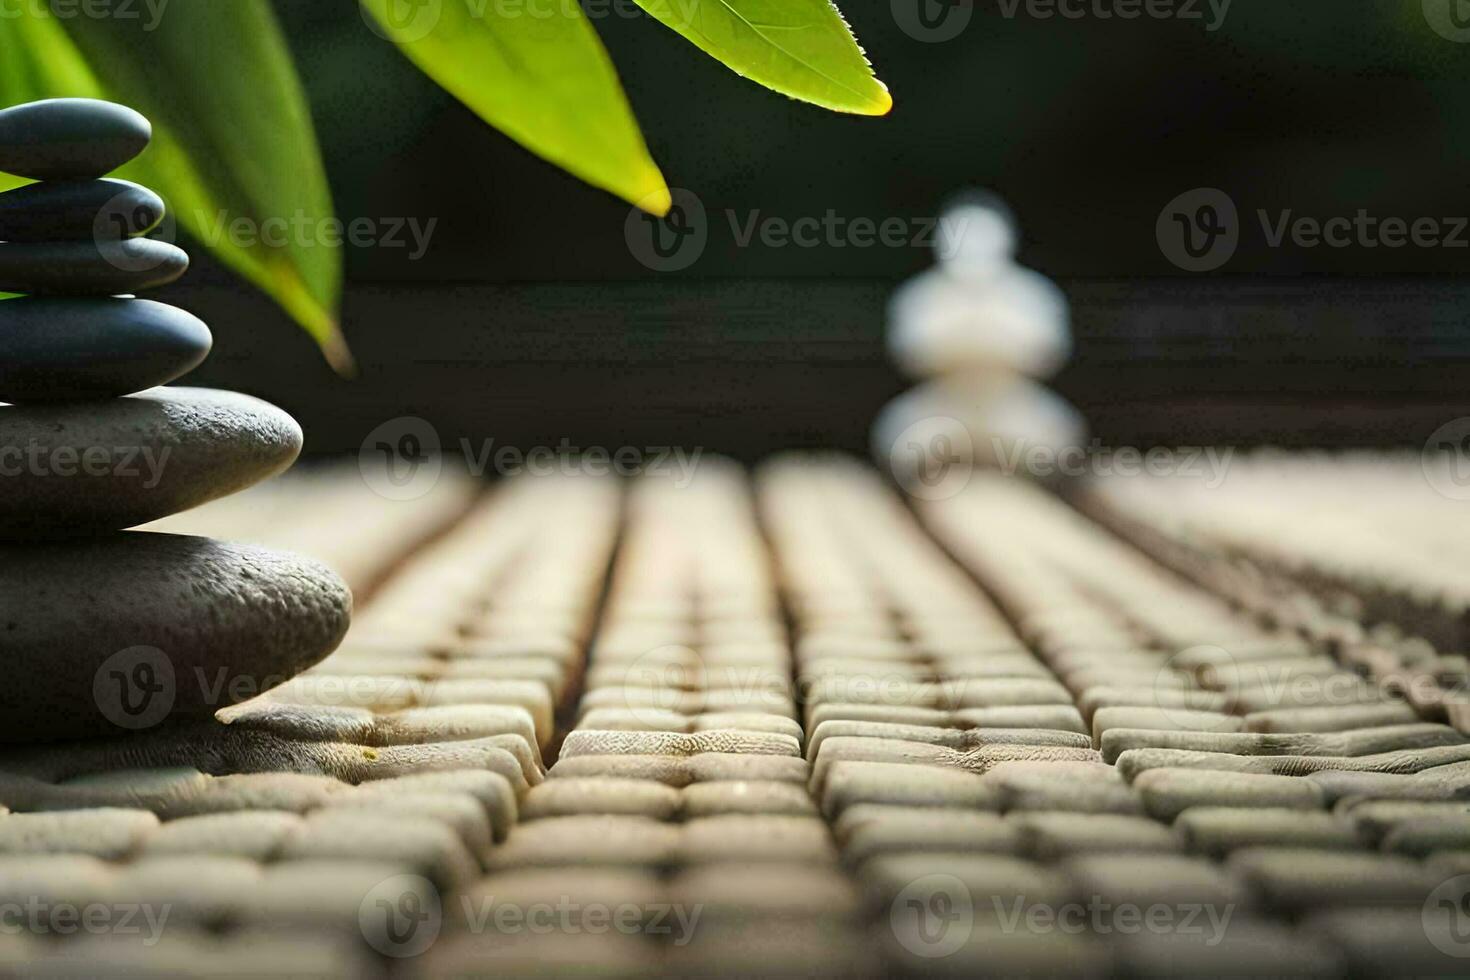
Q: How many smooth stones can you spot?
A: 6